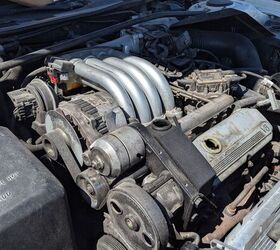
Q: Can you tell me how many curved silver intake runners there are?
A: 4